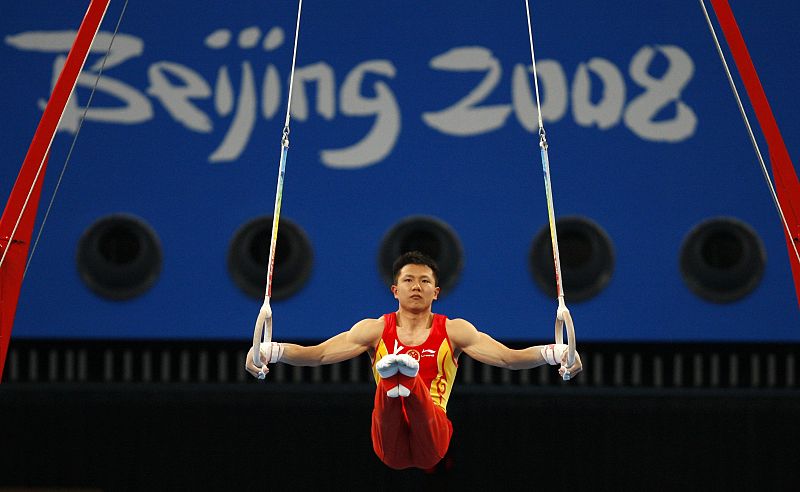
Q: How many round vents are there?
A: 5